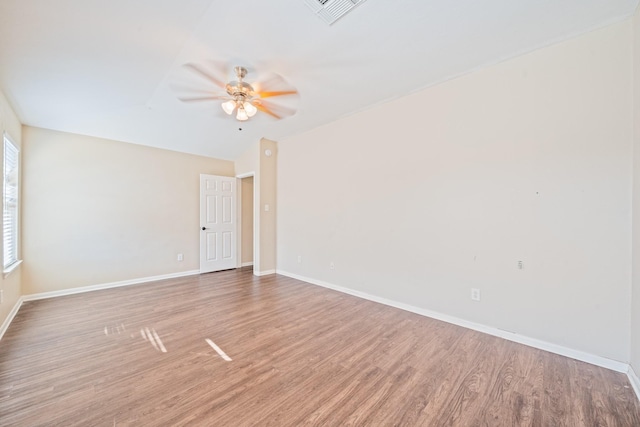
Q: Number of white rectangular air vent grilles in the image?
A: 1